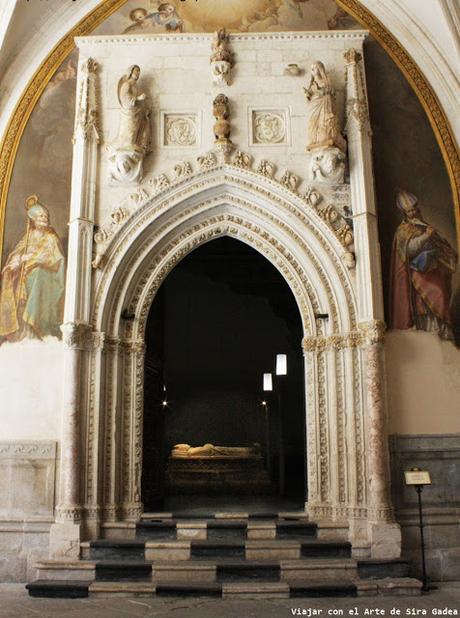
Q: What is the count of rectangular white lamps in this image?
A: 2